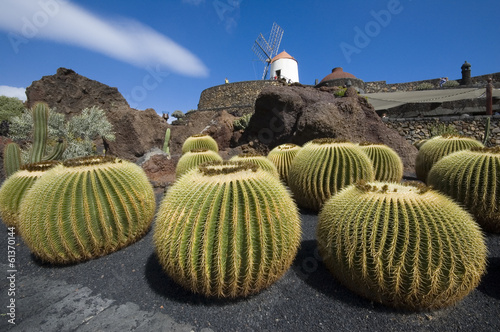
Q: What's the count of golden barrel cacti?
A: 12